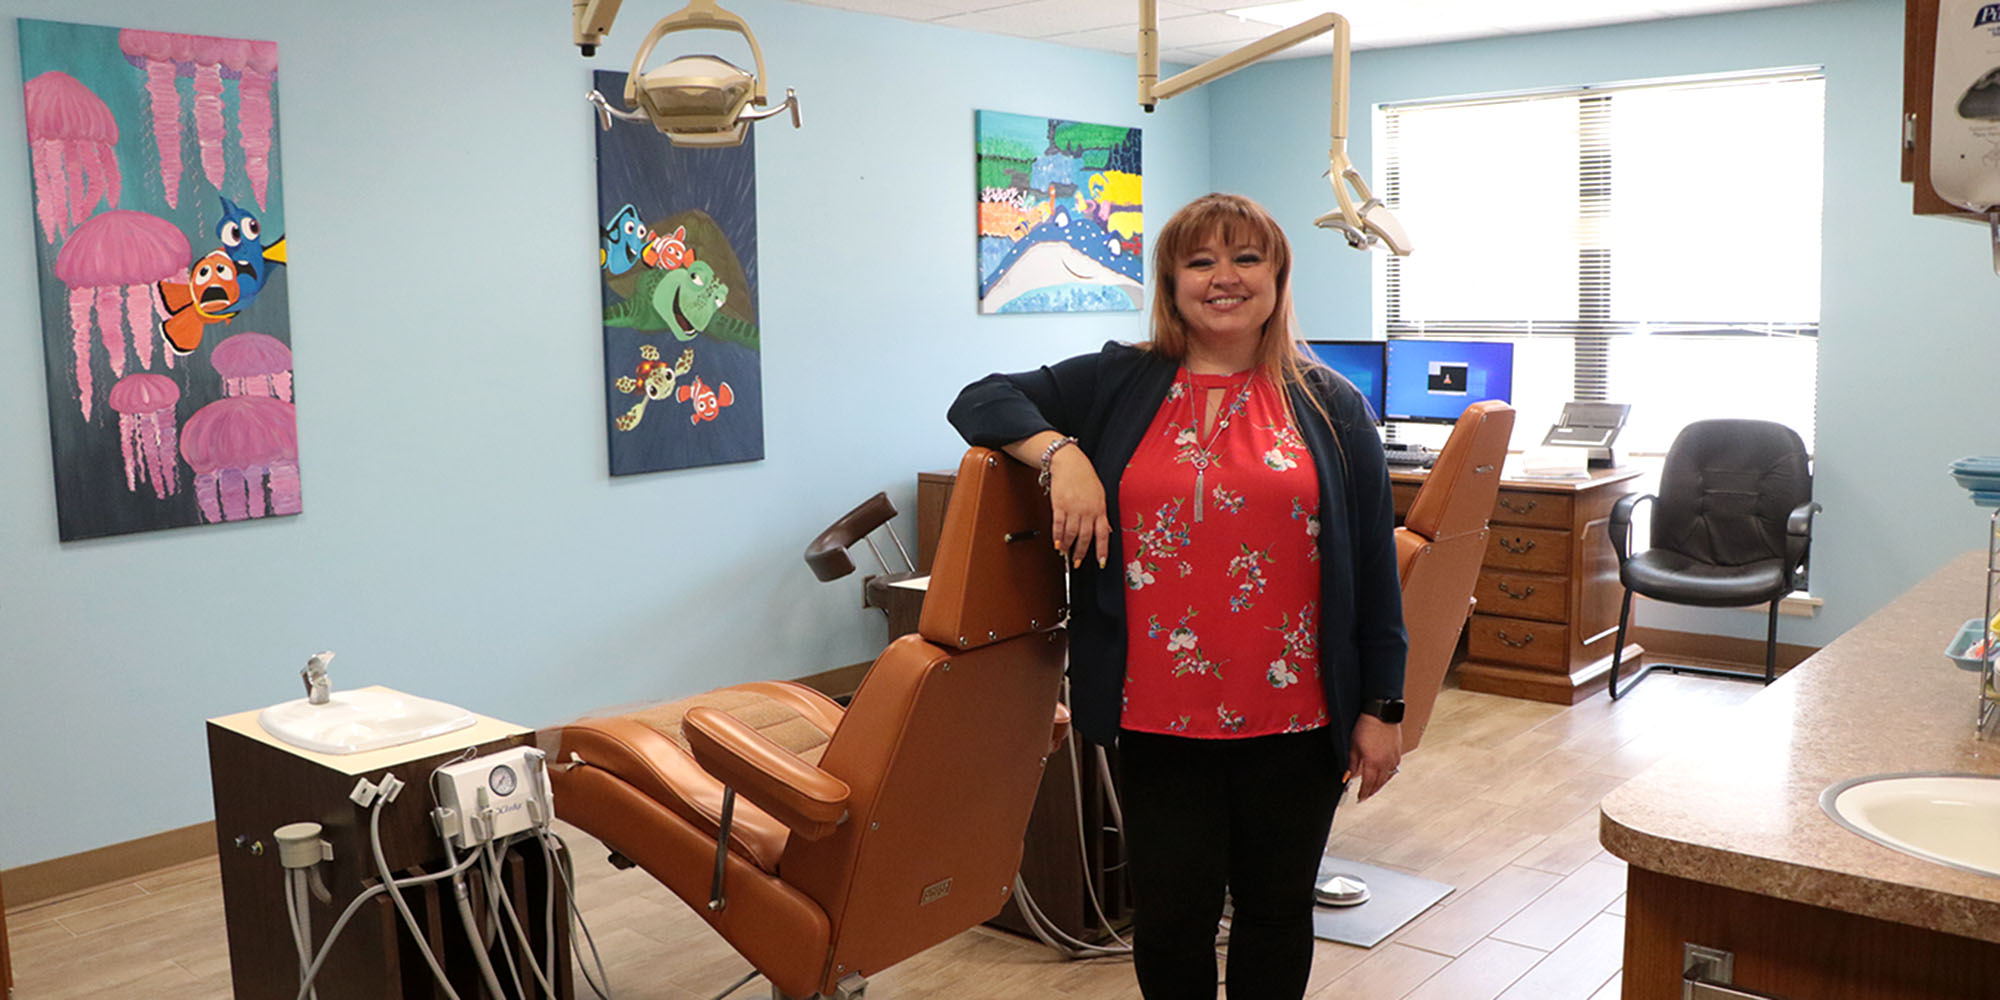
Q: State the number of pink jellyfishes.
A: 6